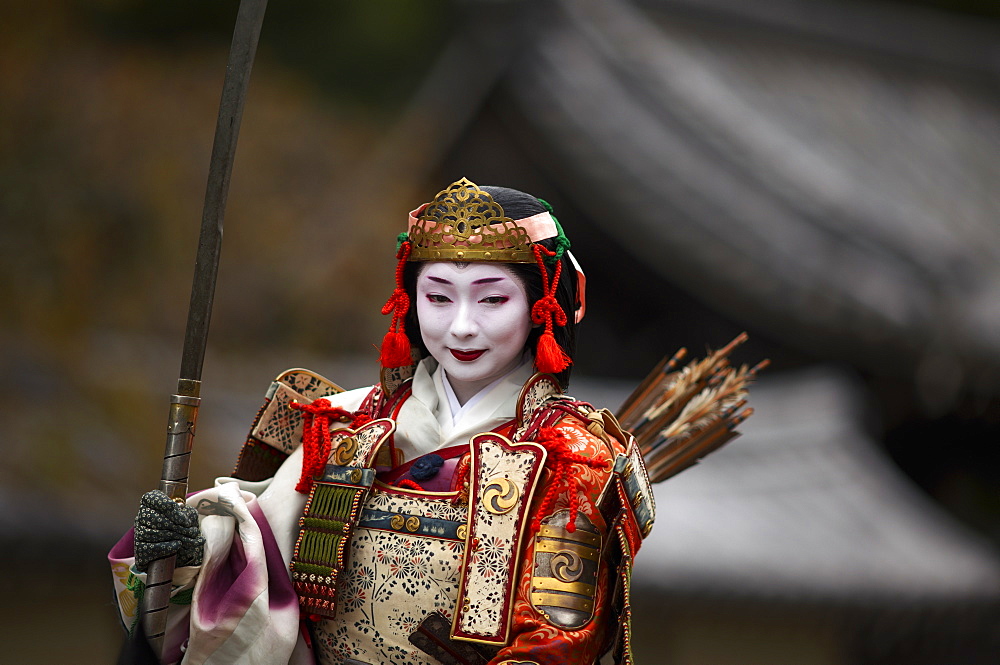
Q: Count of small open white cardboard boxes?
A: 0